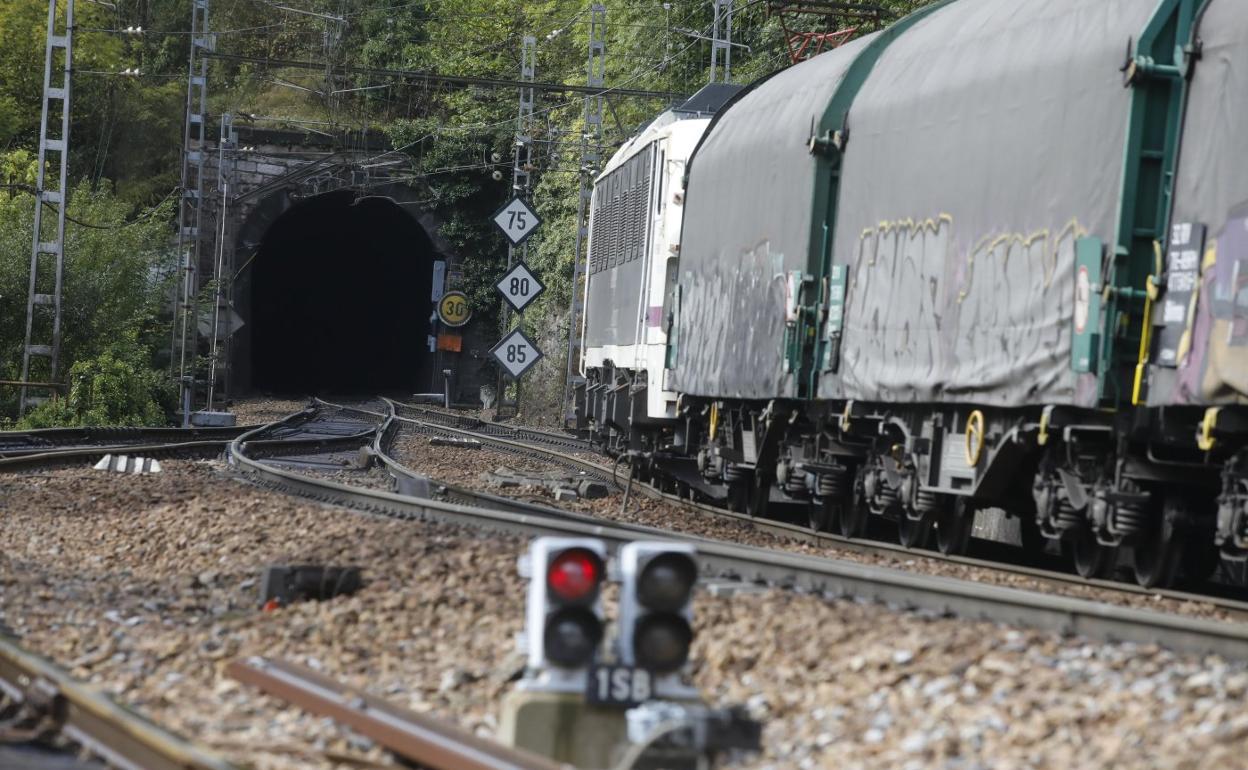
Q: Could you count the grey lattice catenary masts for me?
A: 6